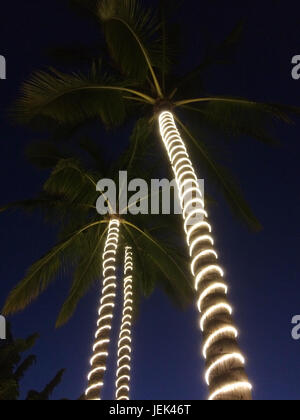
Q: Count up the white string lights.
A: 3